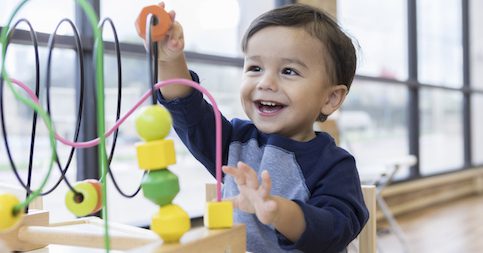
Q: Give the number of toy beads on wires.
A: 9